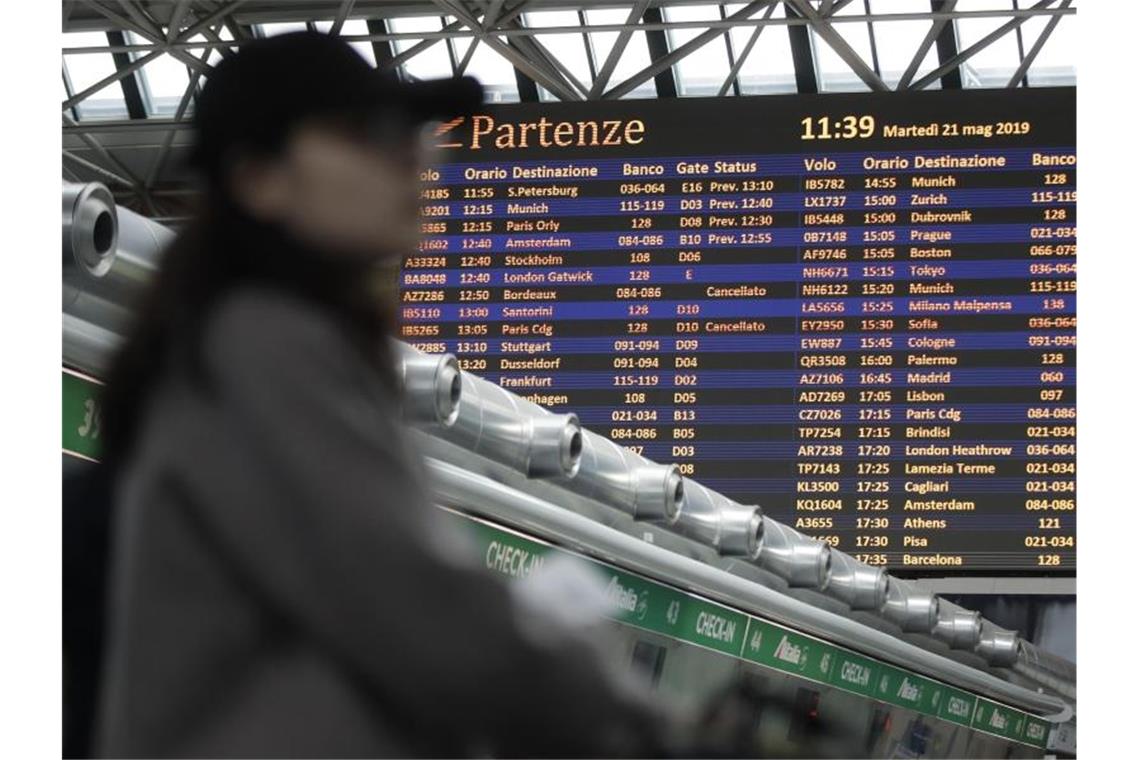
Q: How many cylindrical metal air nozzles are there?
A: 10